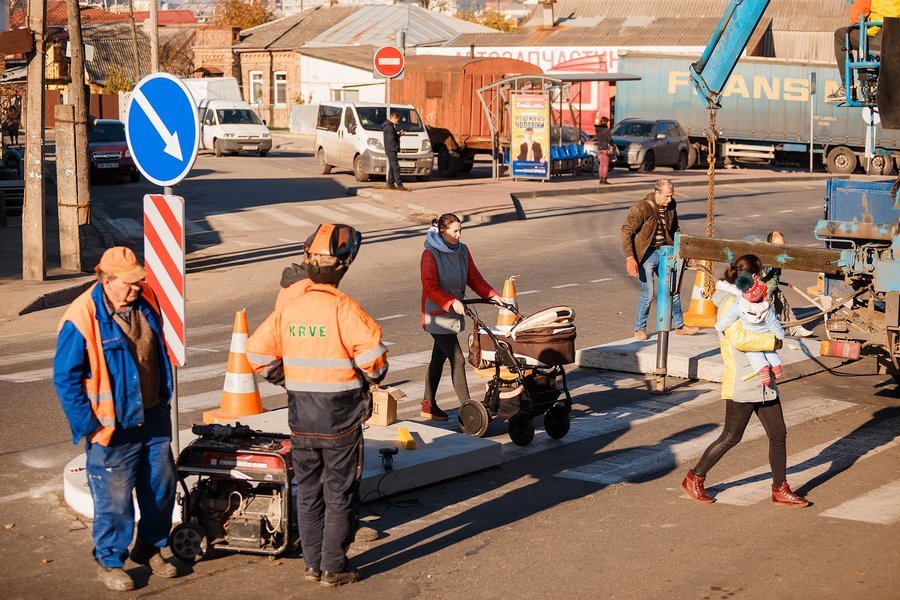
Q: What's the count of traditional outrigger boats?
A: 0